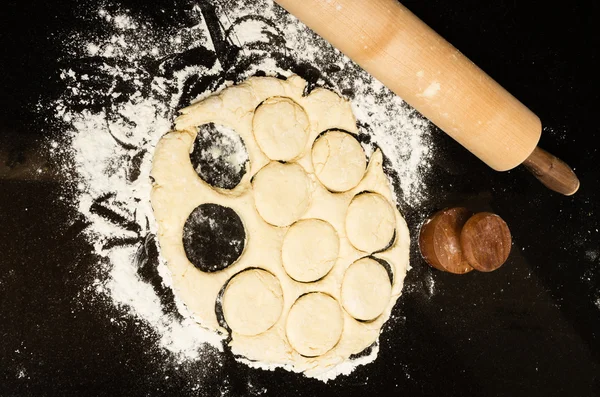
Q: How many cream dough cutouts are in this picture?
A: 8